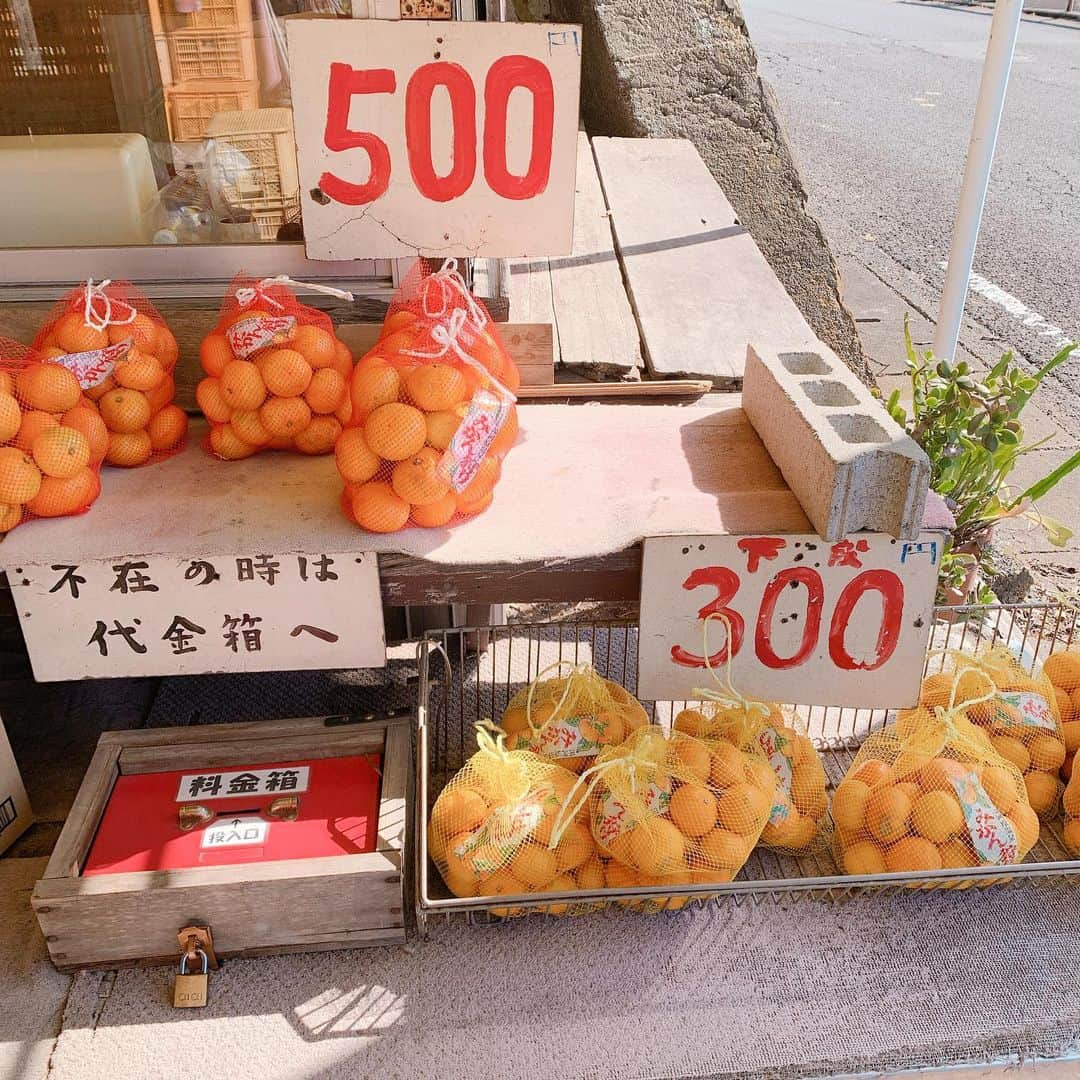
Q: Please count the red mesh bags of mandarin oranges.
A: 5